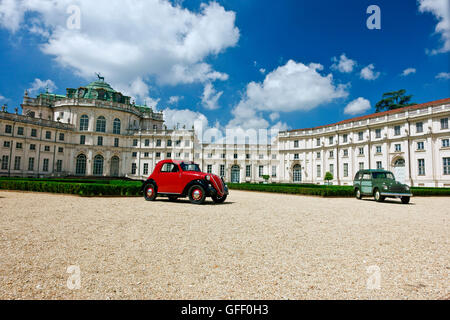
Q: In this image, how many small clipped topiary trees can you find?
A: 2